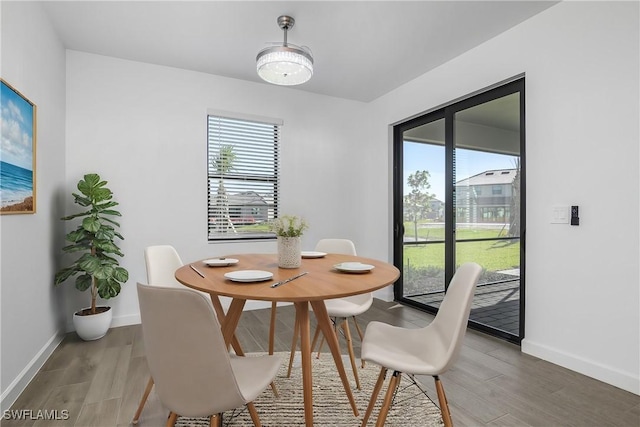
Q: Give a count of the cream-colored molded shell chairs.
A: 4